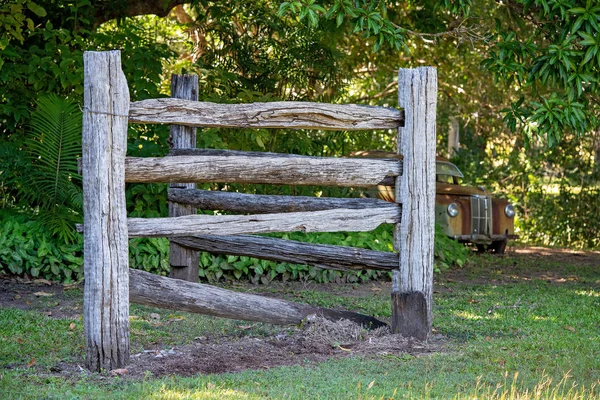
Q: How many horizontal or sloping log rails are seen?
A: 7